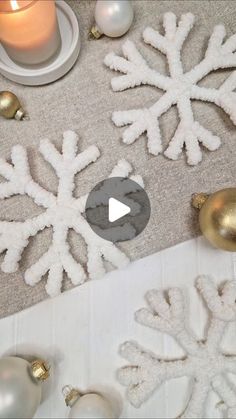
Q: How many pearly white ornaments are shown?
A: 3